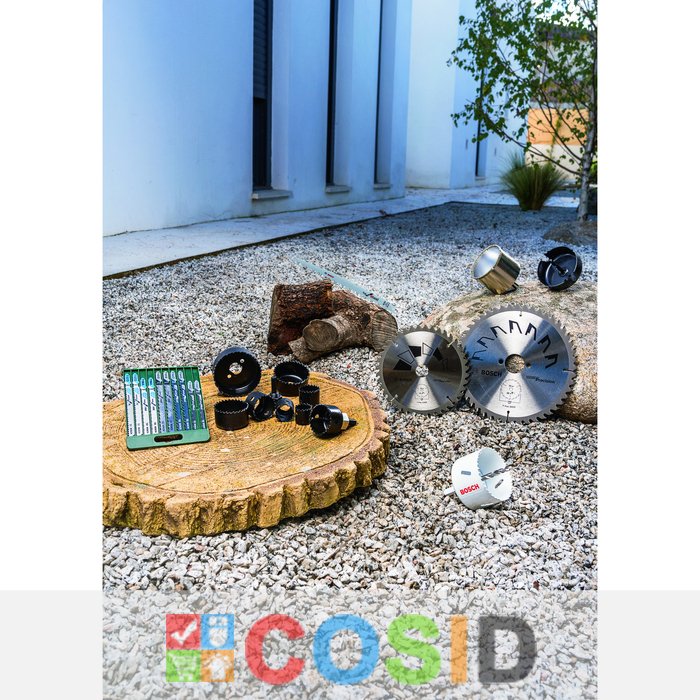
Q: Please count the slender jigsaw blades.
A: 10